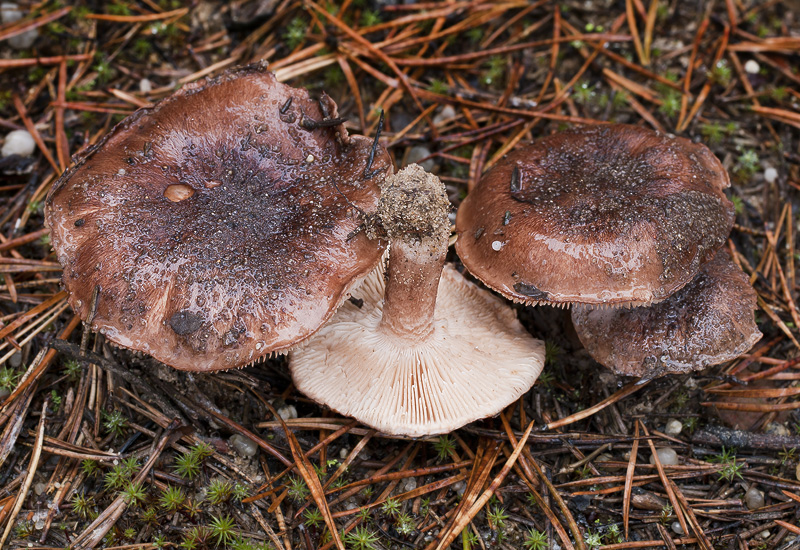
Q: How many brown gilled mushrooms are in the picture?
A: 4